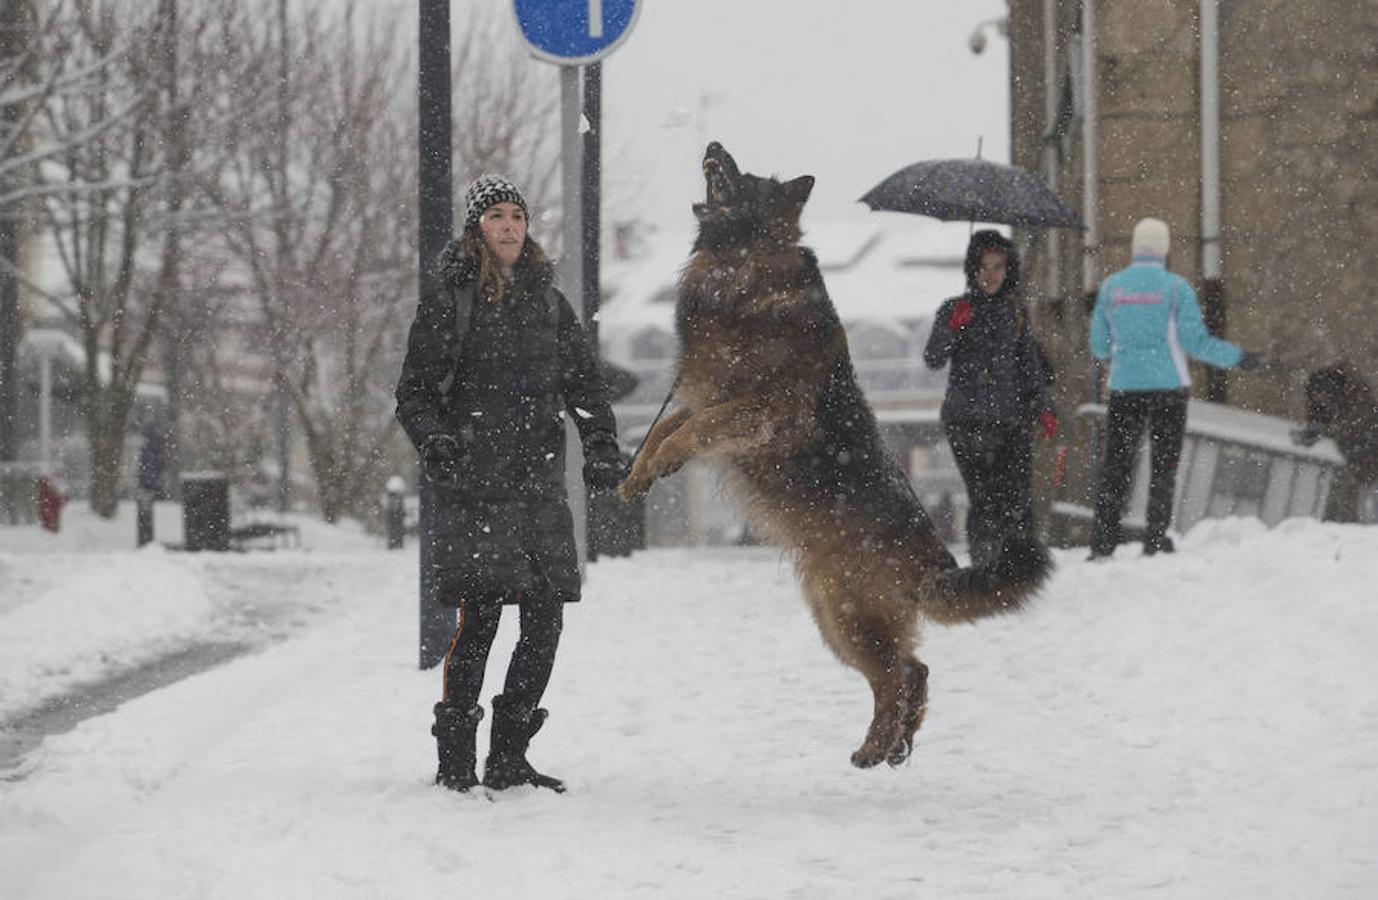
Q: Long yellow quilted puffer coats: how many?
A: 0